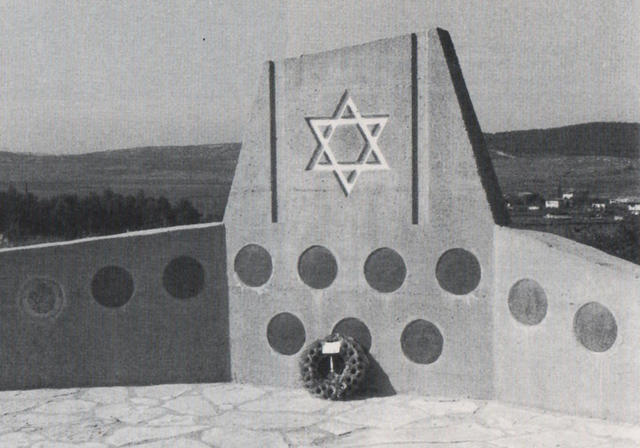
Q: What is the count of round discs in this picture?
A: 12